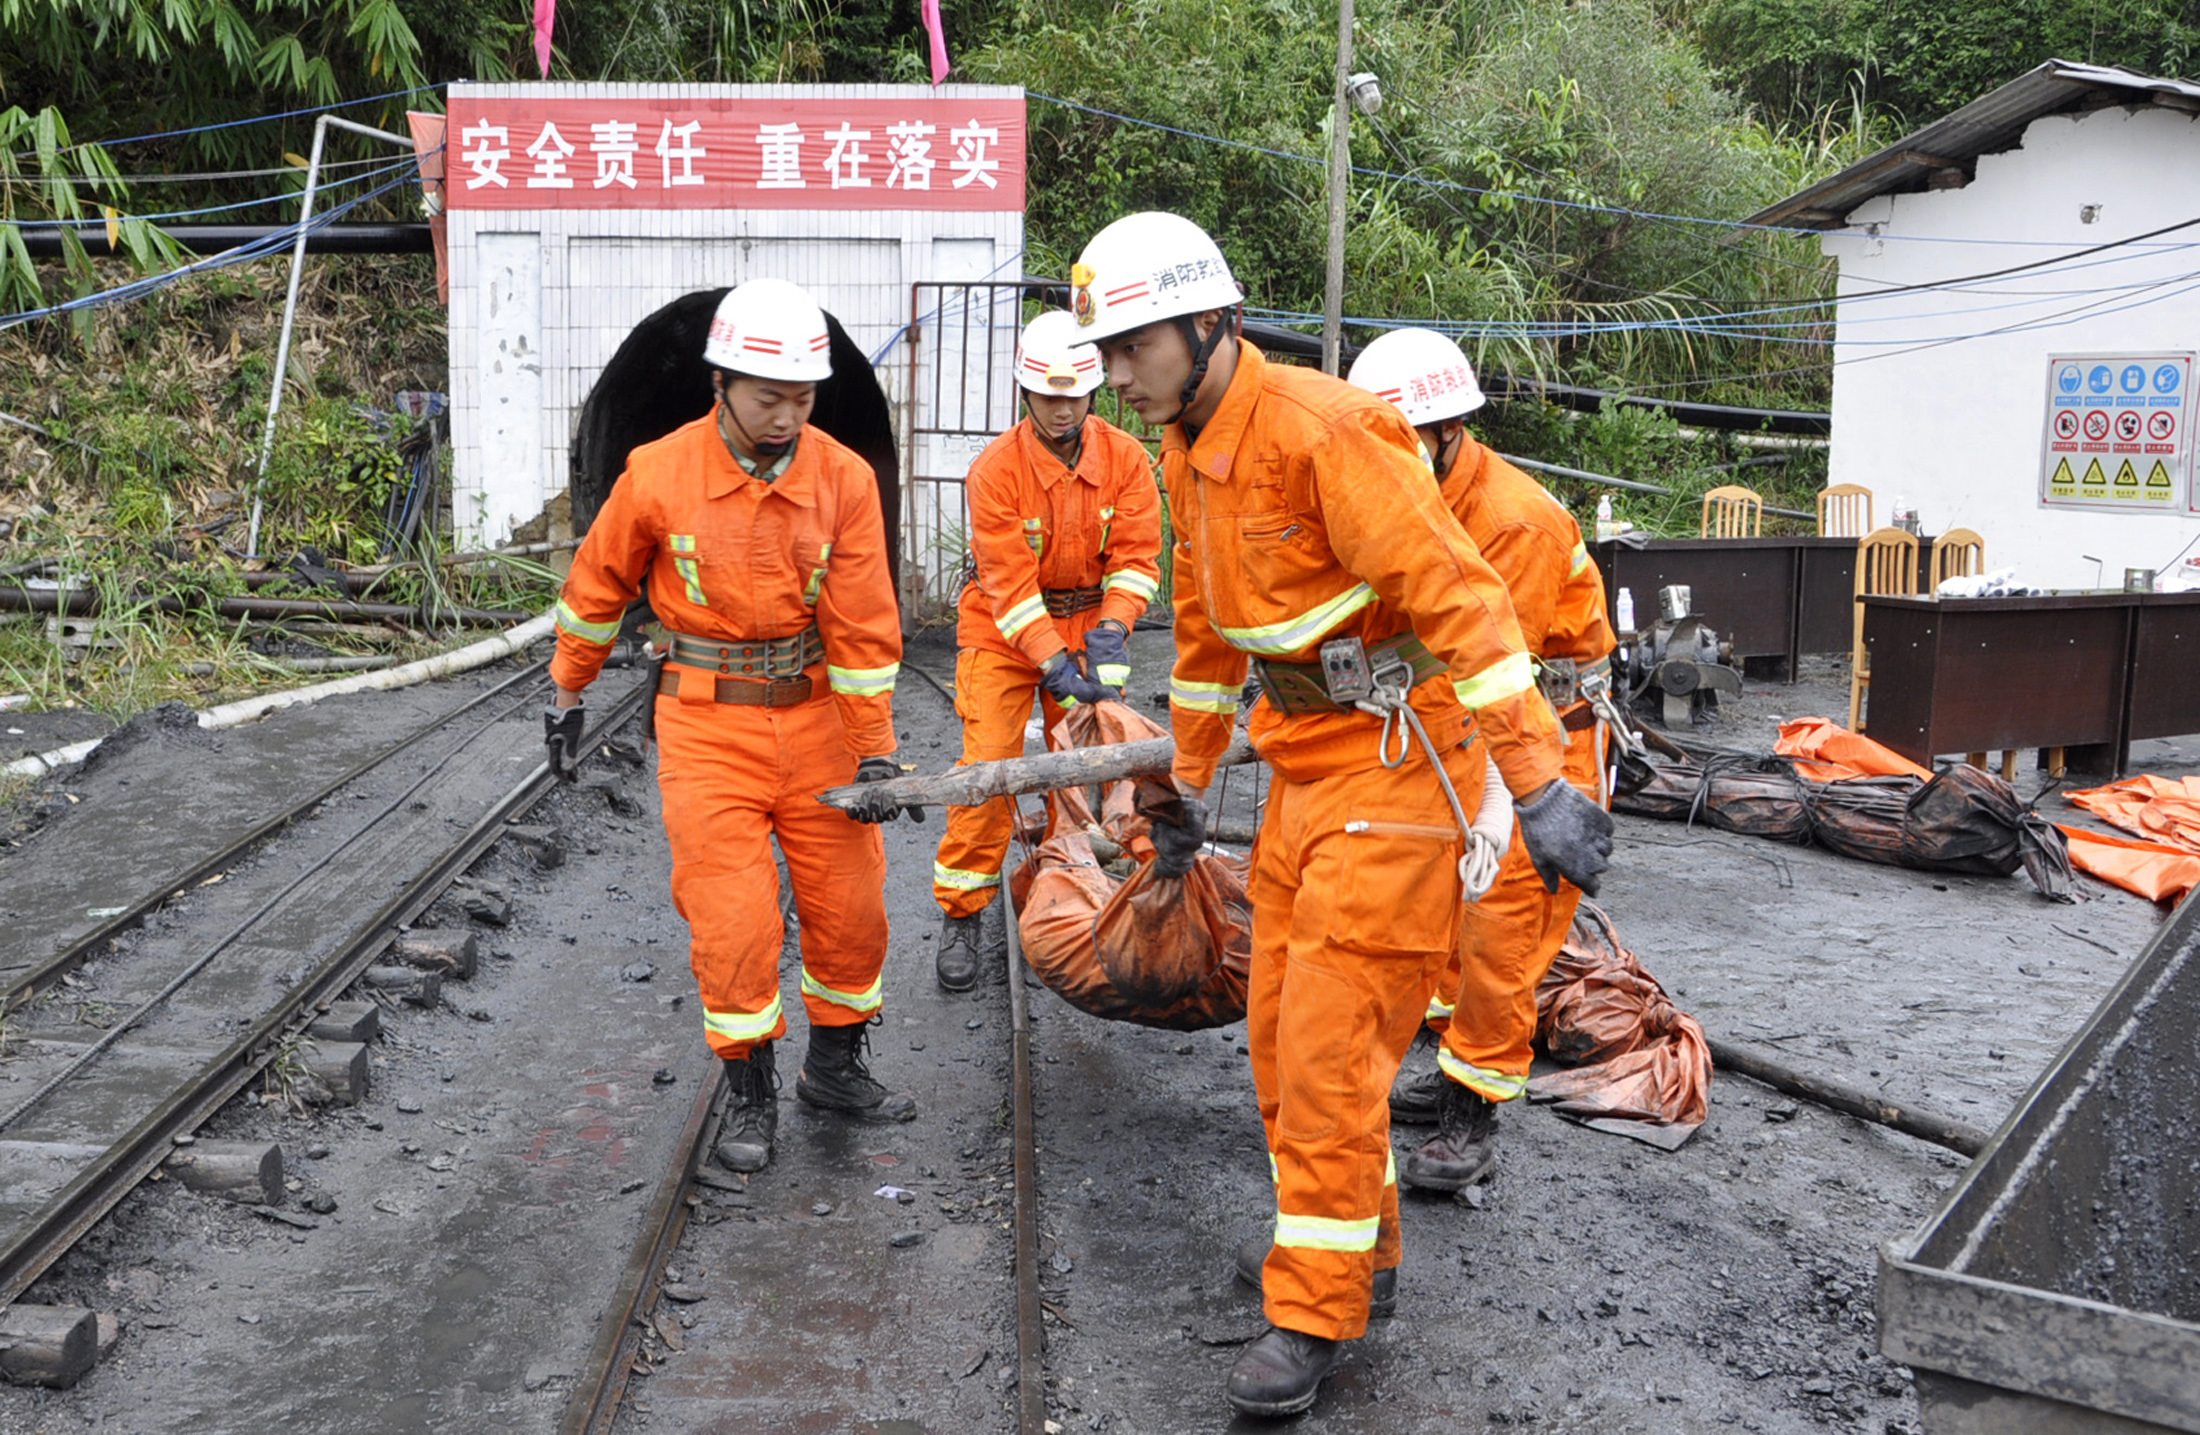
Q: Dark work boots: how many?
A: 7